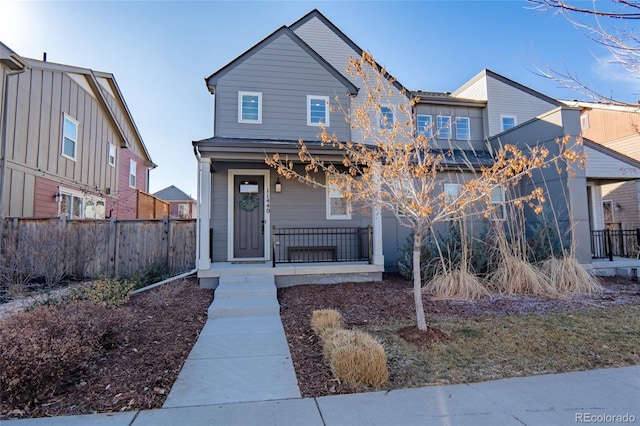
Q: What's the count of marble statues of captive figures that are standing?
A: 0